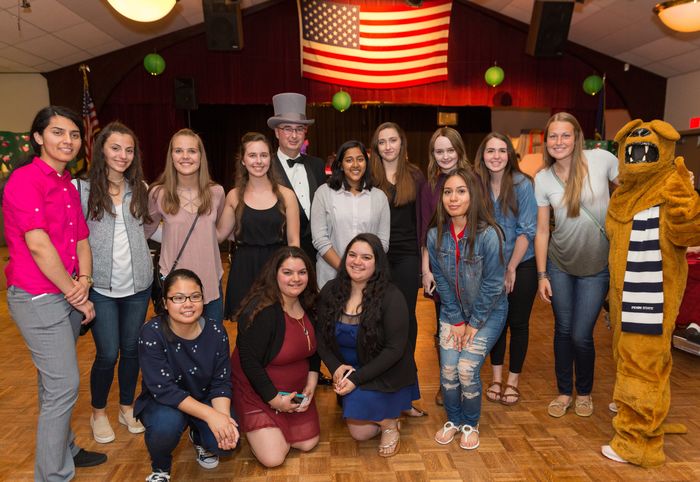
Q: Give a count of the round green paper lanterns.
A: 4